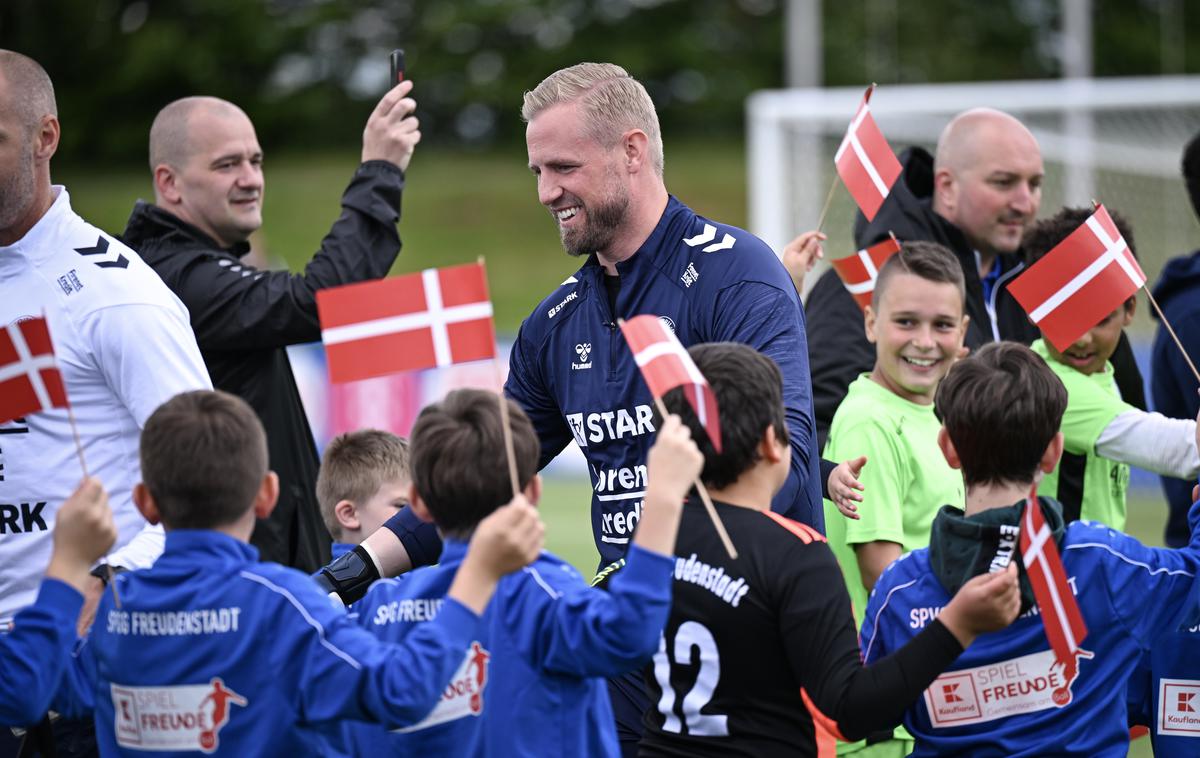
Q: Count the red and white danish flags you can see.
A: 7